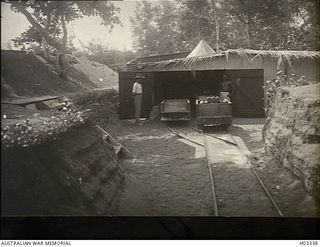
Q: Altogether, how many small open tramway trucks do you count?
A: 2